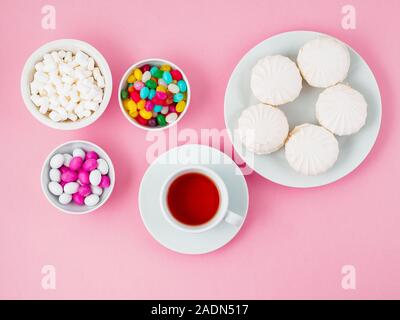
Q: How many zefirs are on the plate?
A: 5